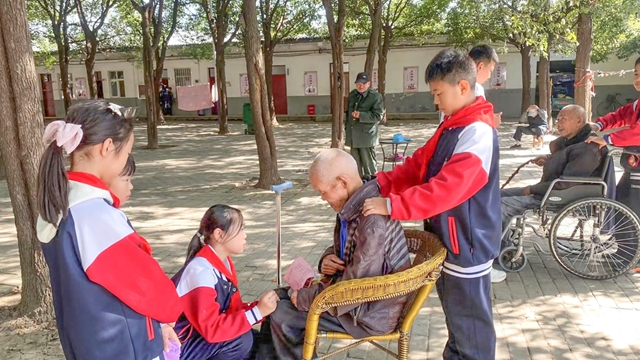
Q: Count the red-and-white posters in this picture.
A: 6